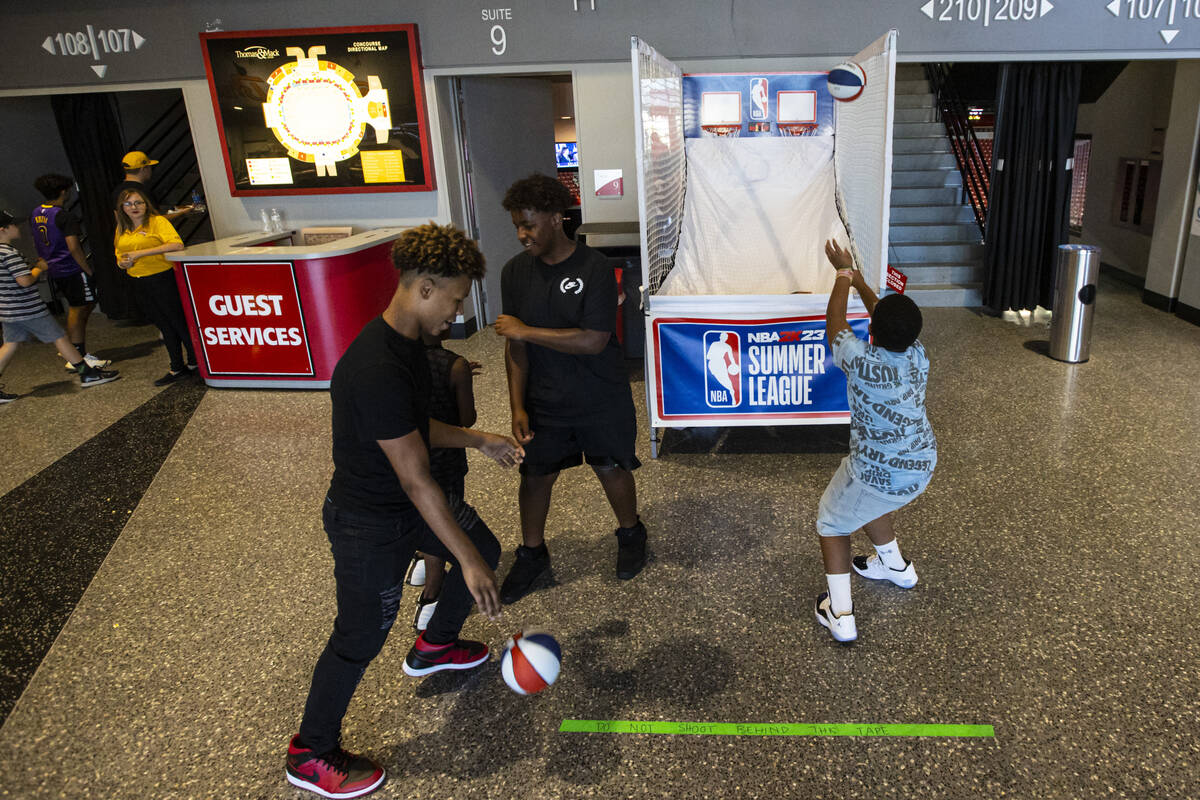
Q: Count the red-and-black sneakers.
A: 2